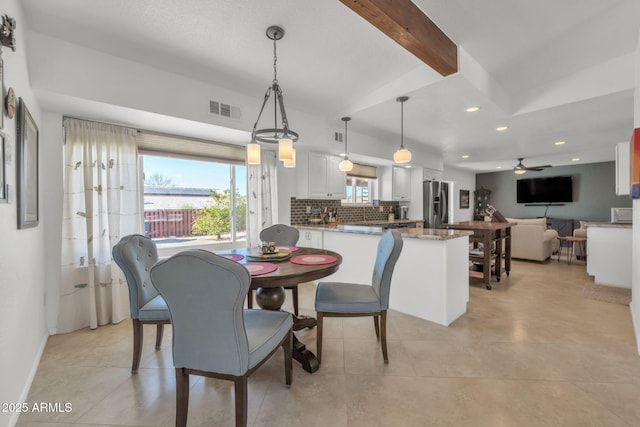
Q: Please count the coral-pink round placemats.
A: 4